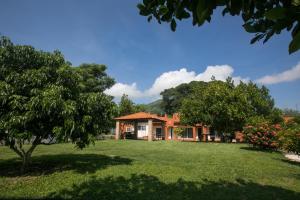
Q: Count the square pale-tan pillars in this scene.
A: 2